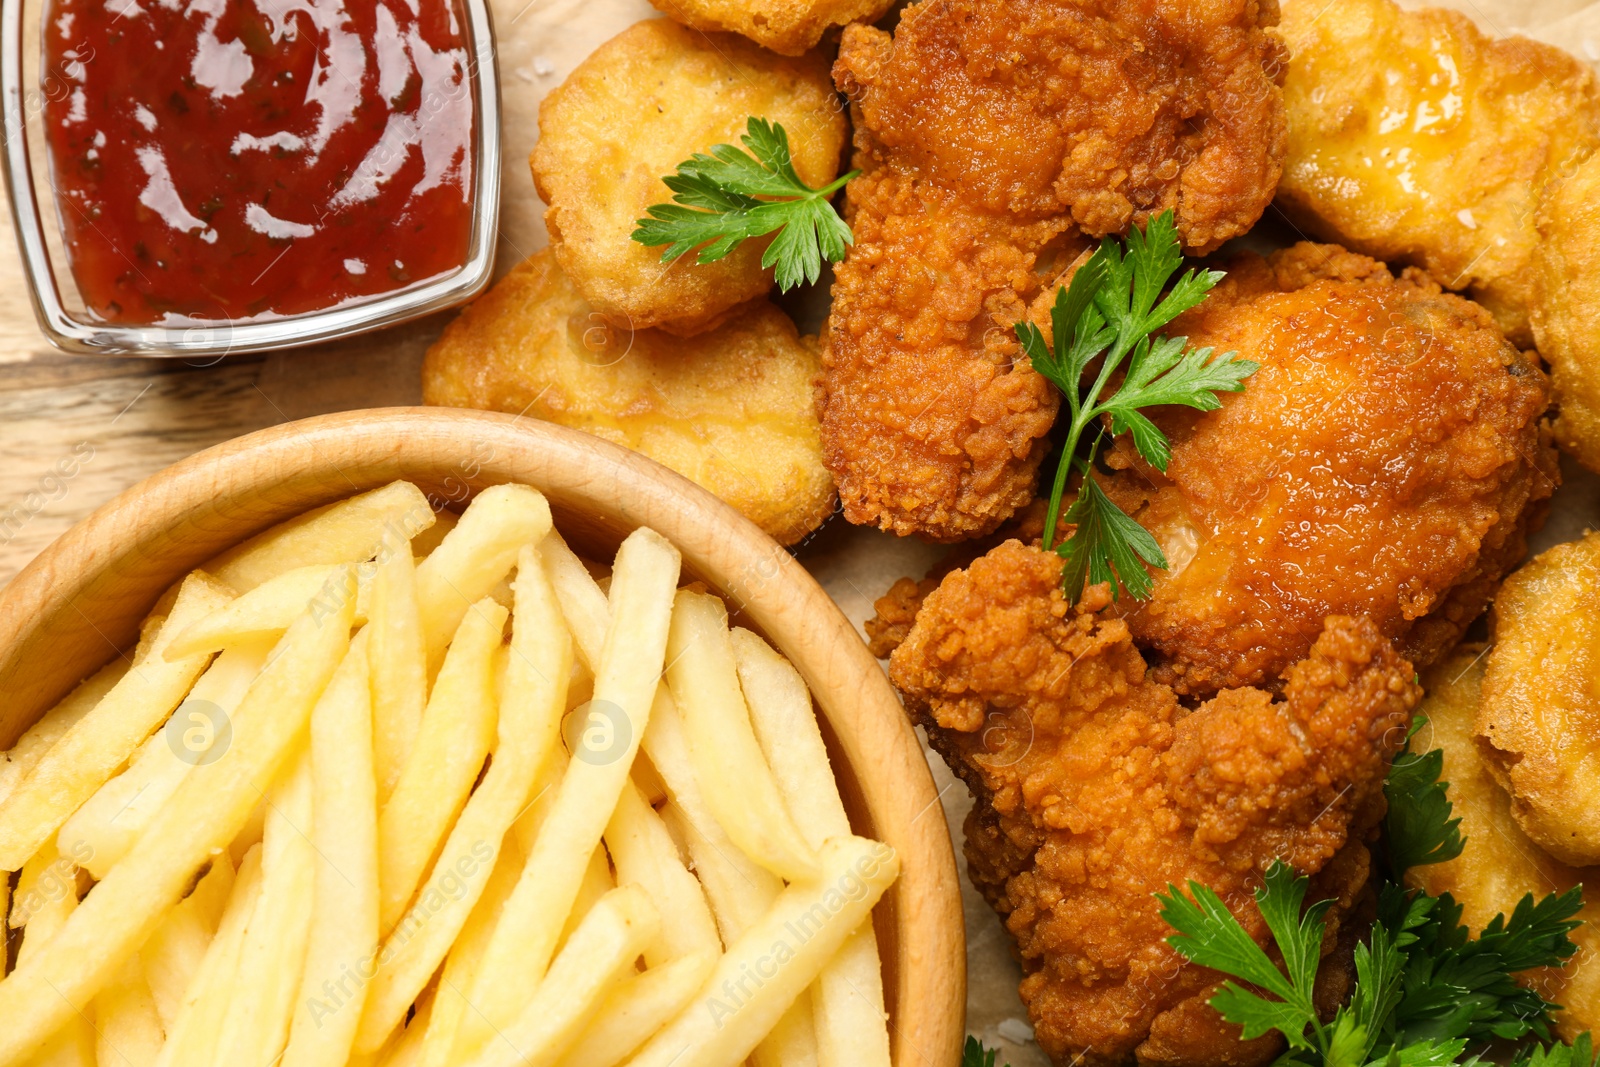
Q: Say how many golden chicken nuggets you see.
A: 7